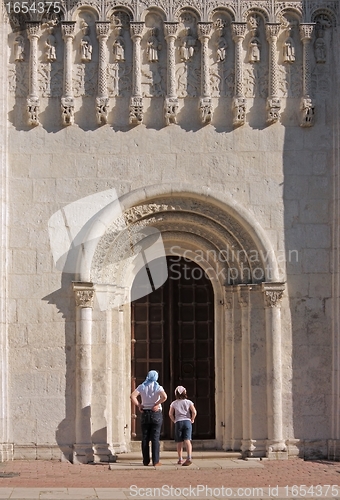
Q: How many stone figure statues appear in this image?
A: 10